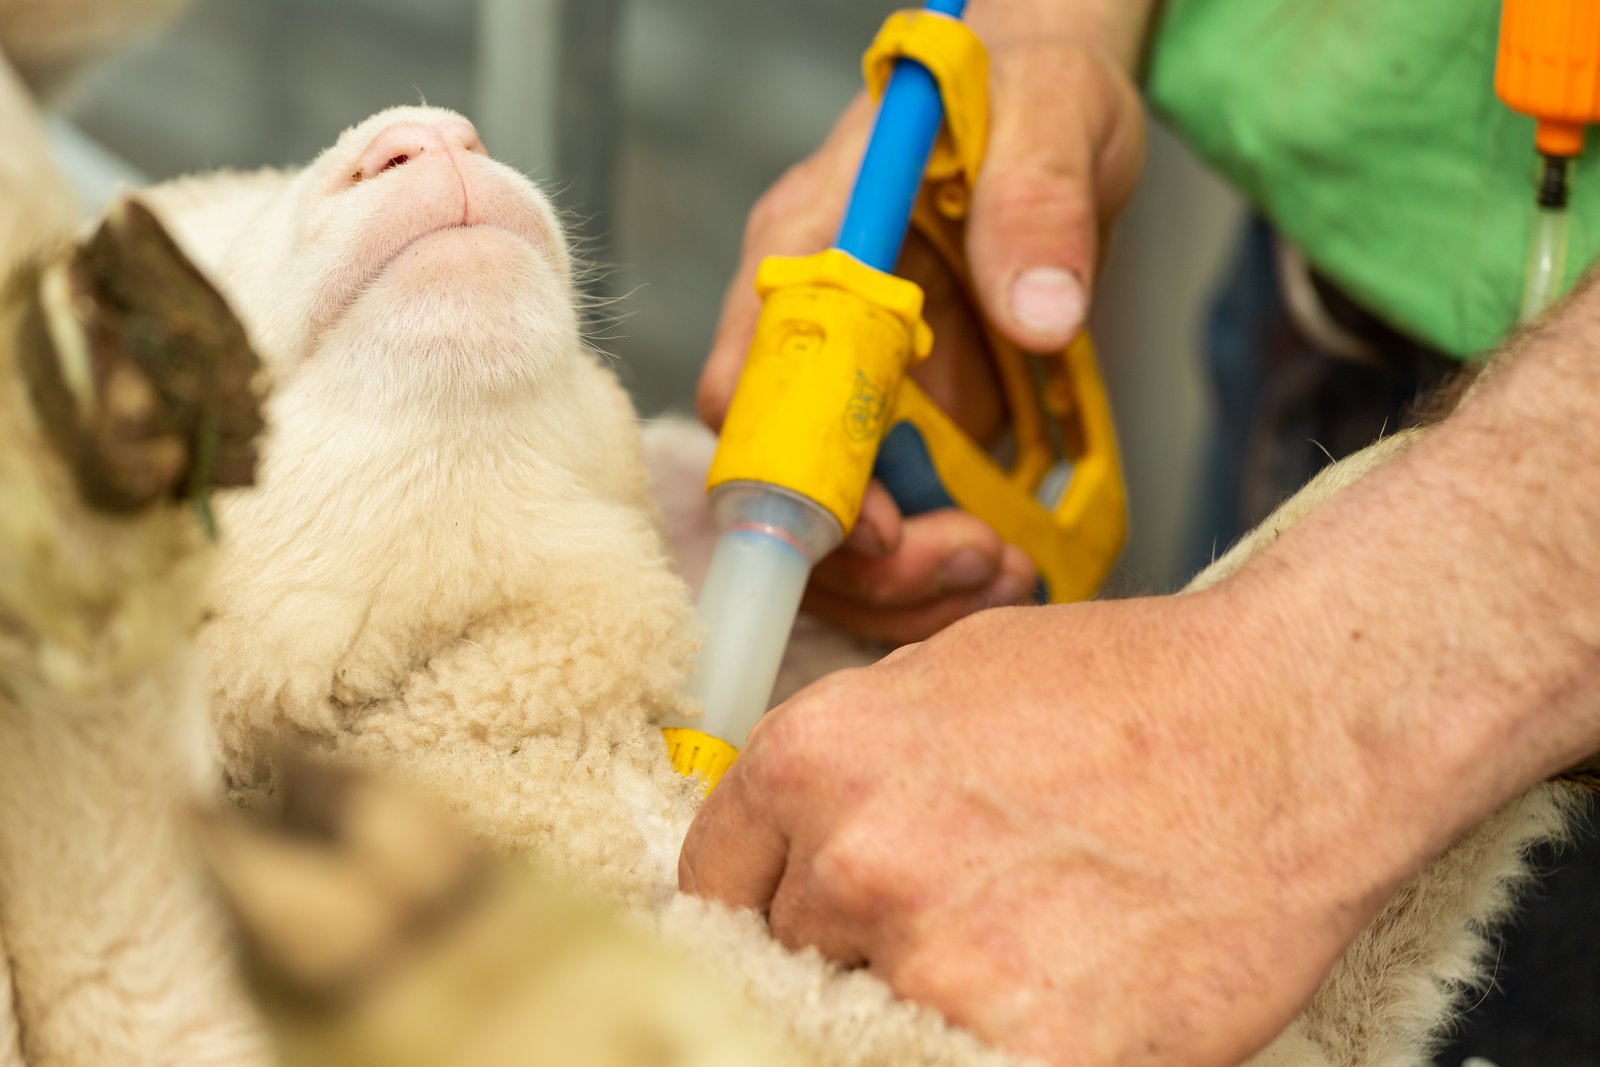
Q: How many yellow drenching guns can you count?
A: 1